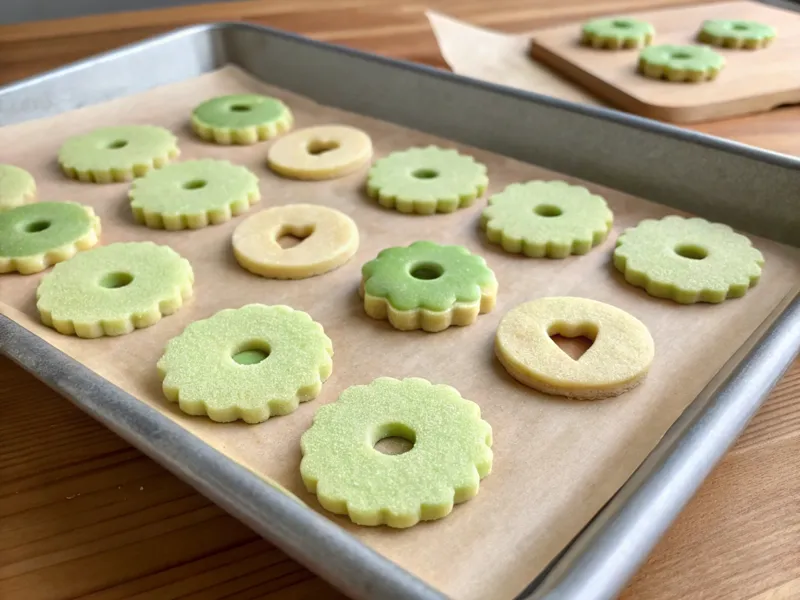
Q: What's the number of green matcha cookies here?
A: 15